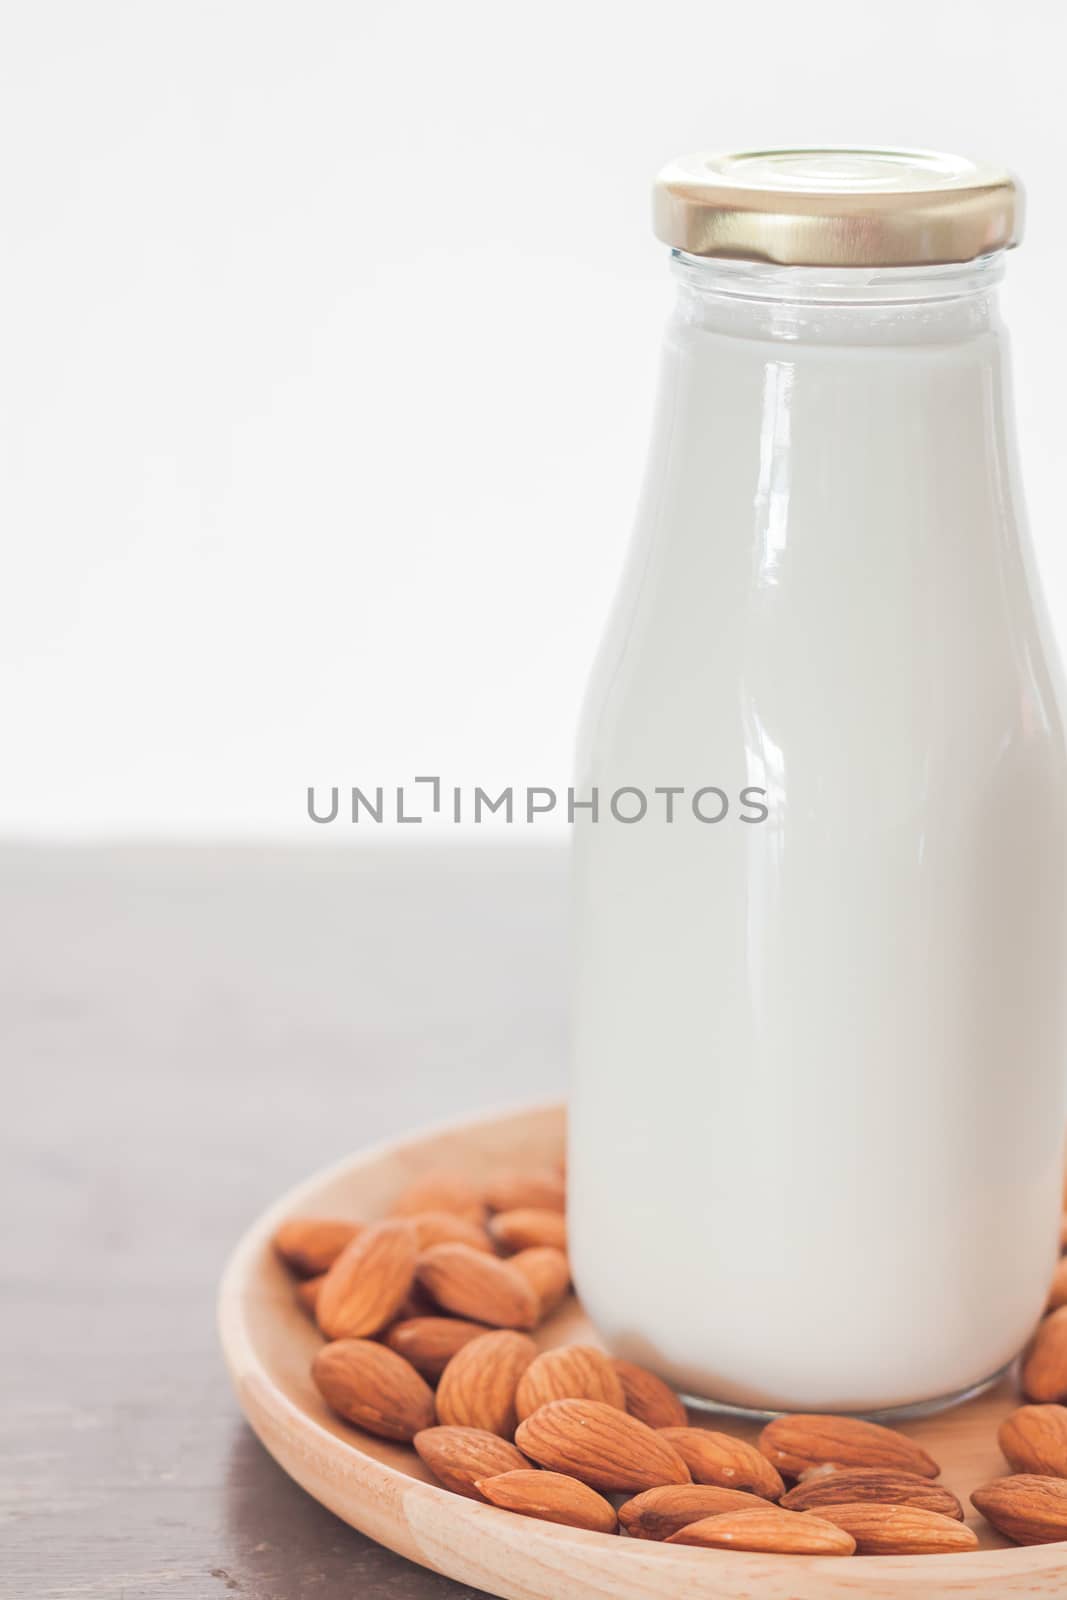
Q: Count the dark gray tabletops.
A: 1